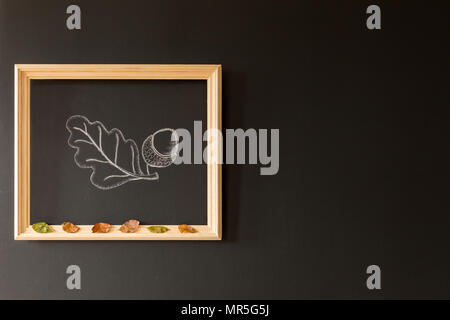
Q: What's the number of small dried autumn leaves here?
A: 6